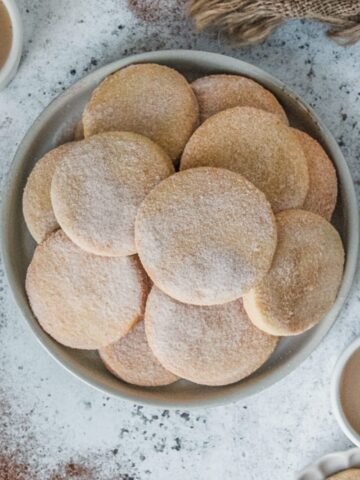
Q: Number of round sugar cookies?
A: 11